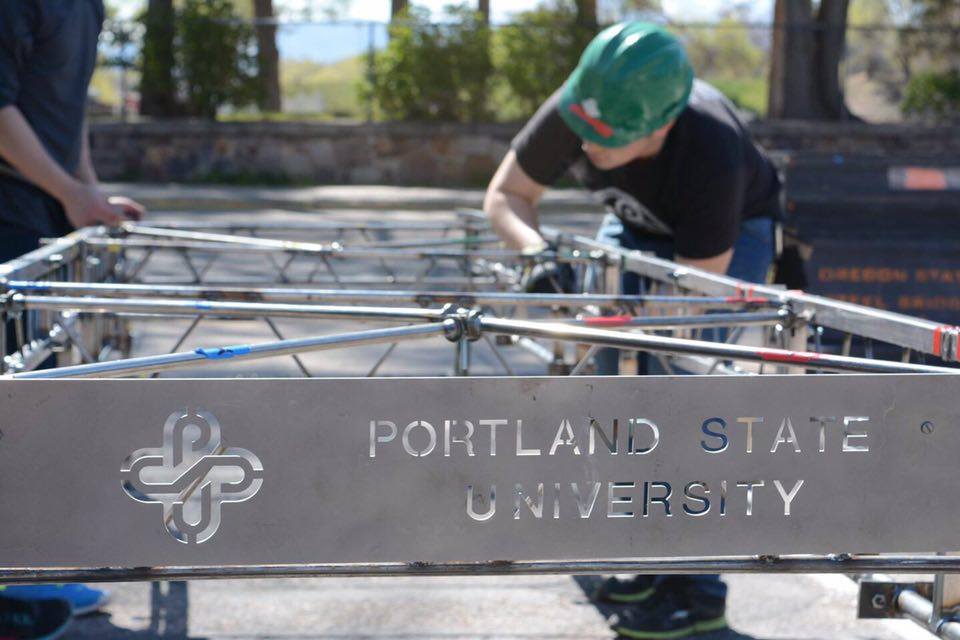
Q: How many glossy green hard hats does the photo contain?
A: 1